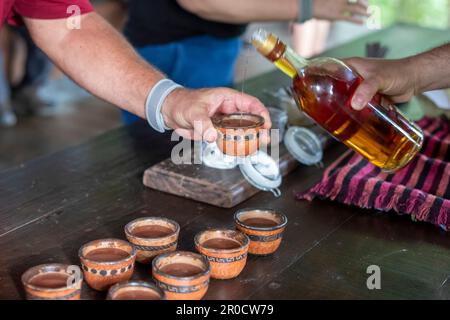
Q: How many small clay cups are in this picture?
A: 8